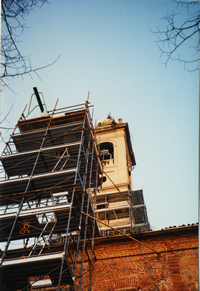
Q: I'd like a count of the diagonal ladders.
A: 2